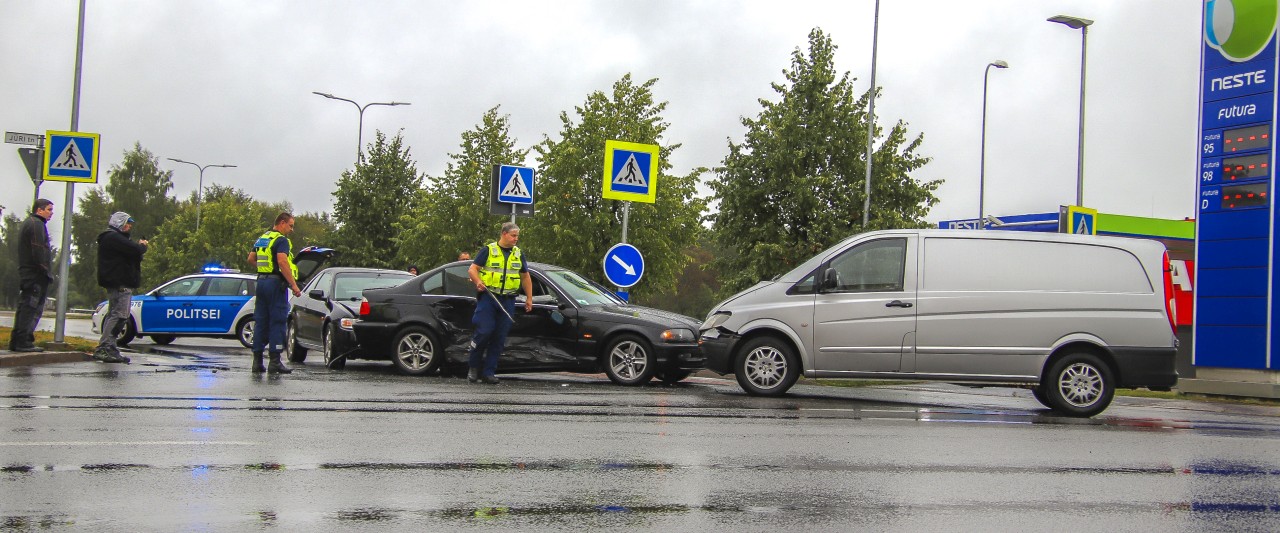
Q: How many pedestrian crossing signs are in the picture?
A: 4